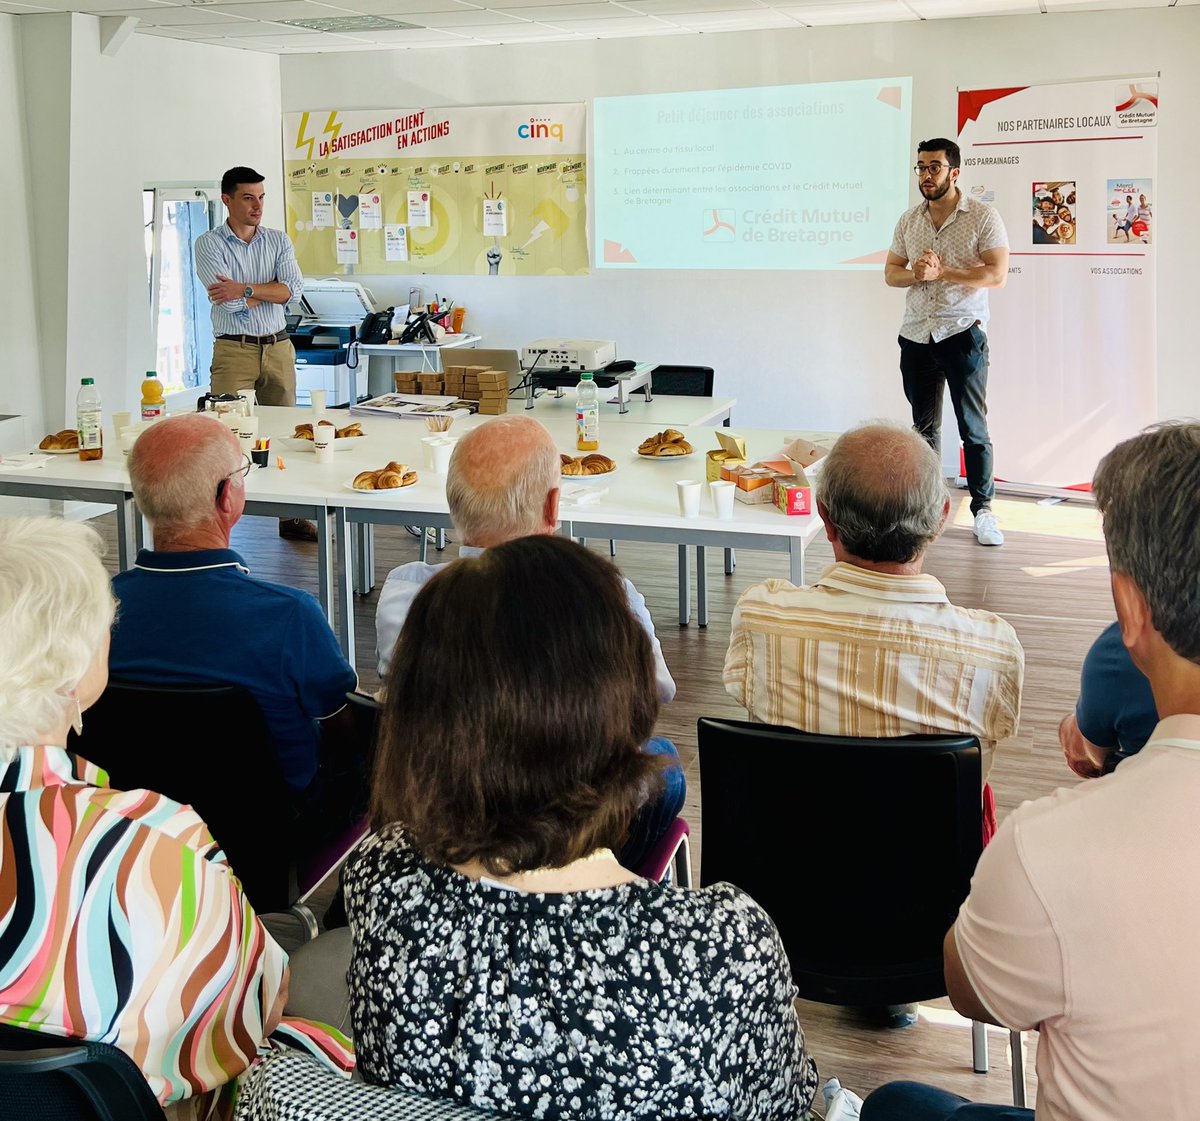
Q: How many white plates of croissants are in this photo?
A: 5